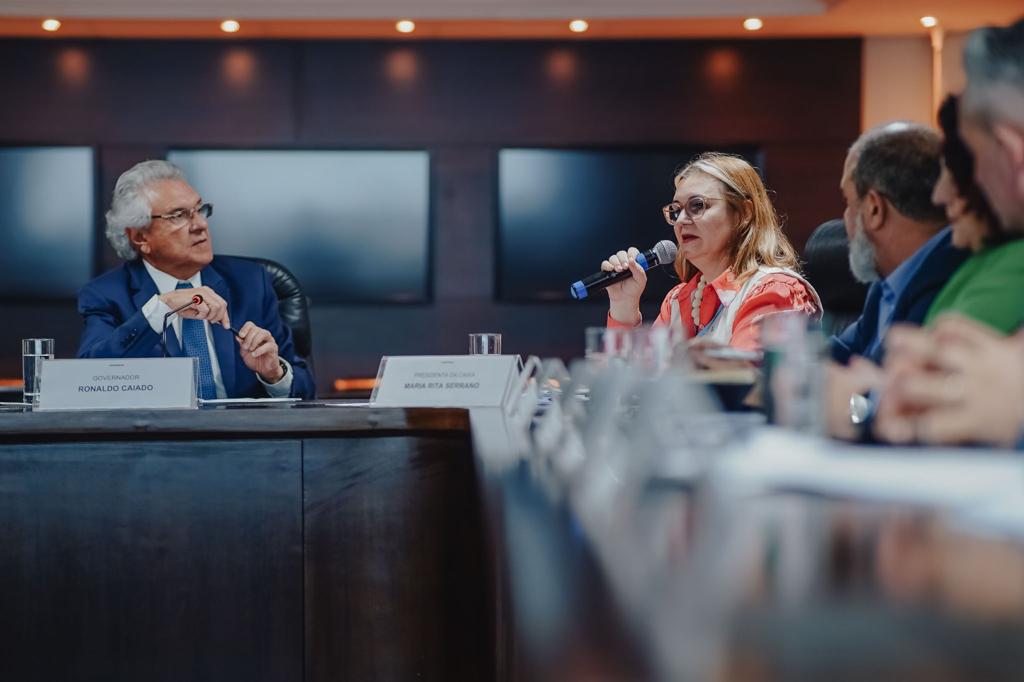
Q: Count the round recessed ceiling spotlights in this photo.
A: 6